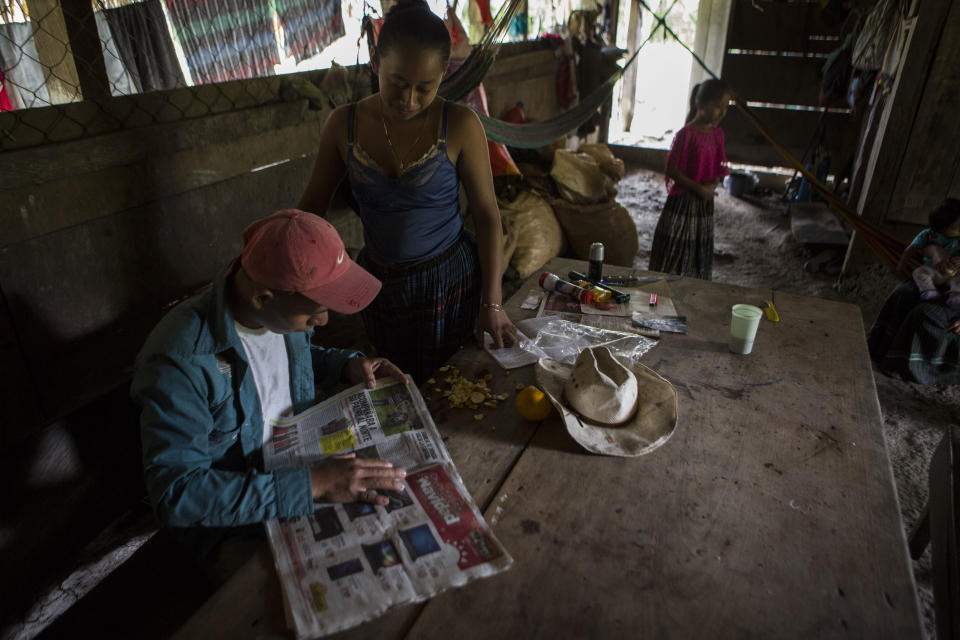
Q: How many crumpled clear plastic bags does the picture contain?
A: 1